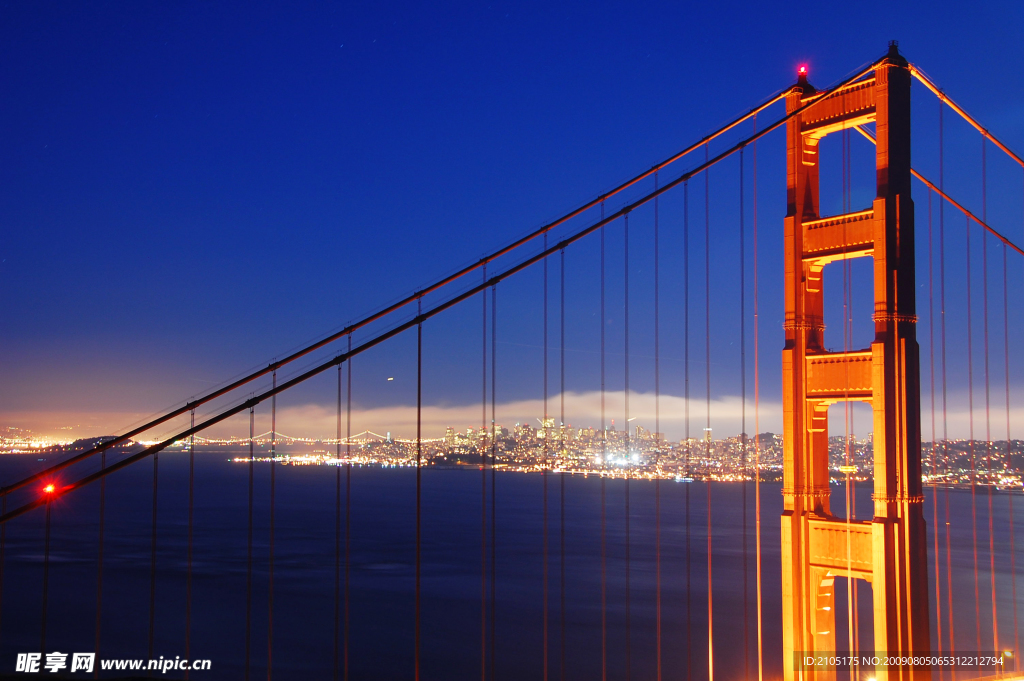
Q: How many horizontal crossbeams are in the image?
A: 4